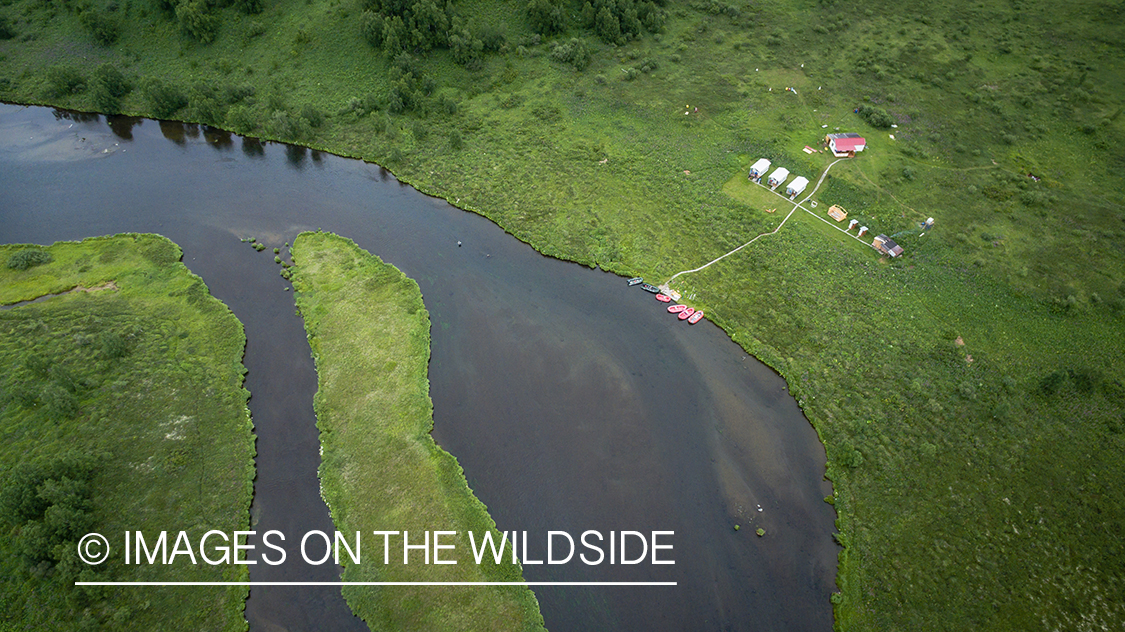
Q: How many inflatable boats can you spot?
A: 6